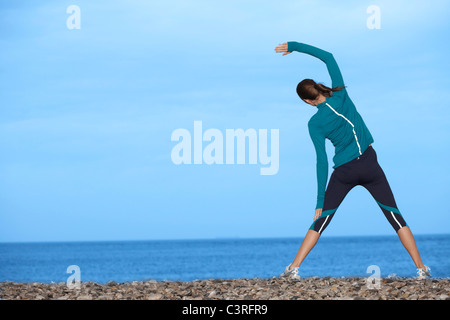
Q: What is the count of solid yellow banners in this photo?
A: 0